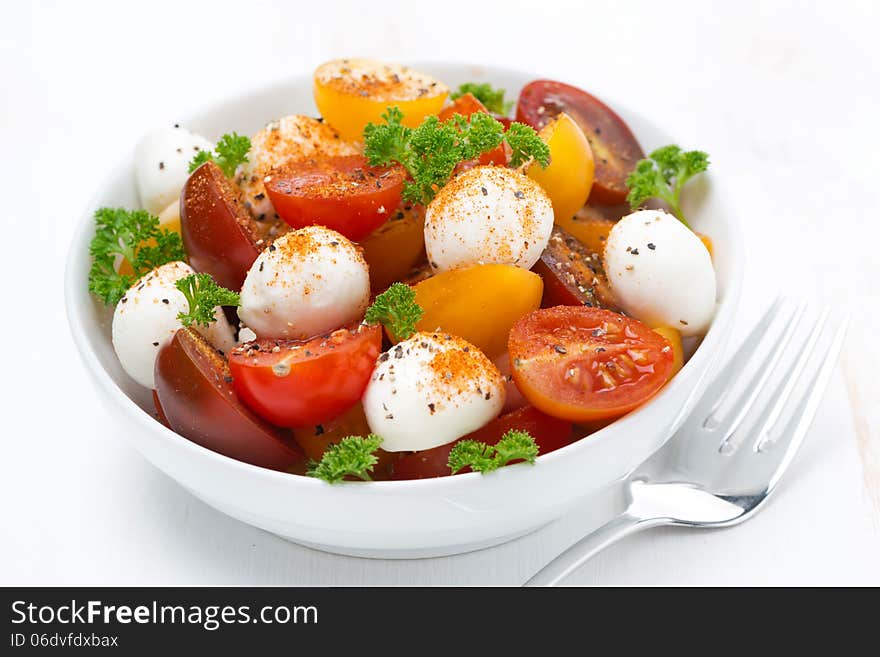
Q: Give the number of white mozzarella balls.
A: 7